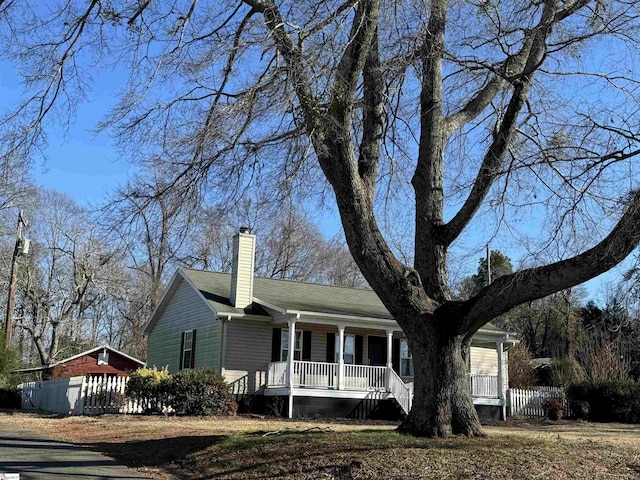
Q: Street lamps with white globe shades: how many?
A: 0